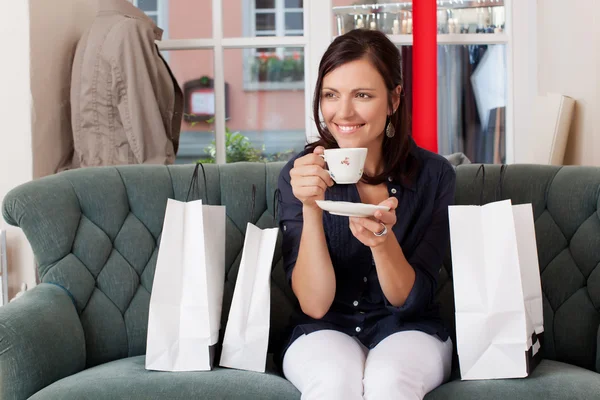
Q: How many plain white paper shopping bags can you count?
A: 3